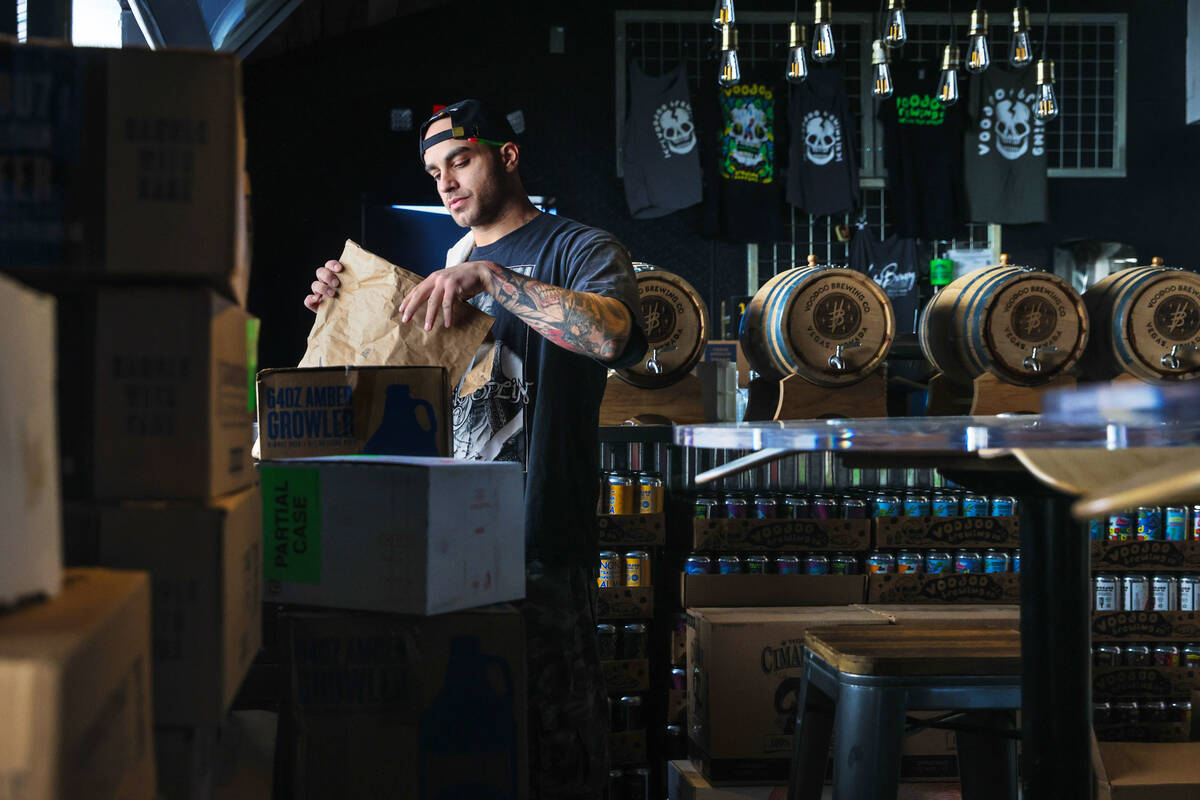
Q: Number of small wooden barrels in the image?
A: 4